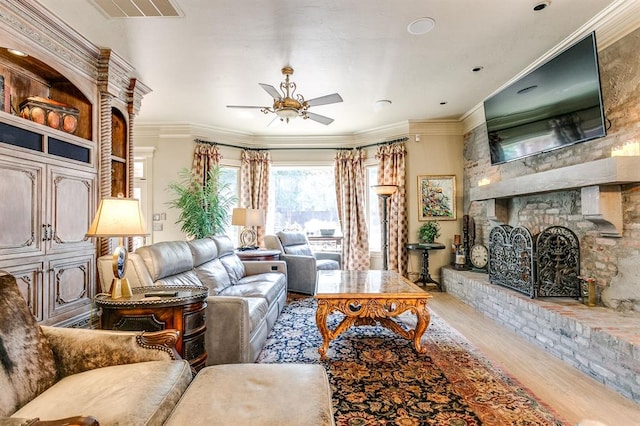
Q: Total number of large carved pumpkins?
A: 0